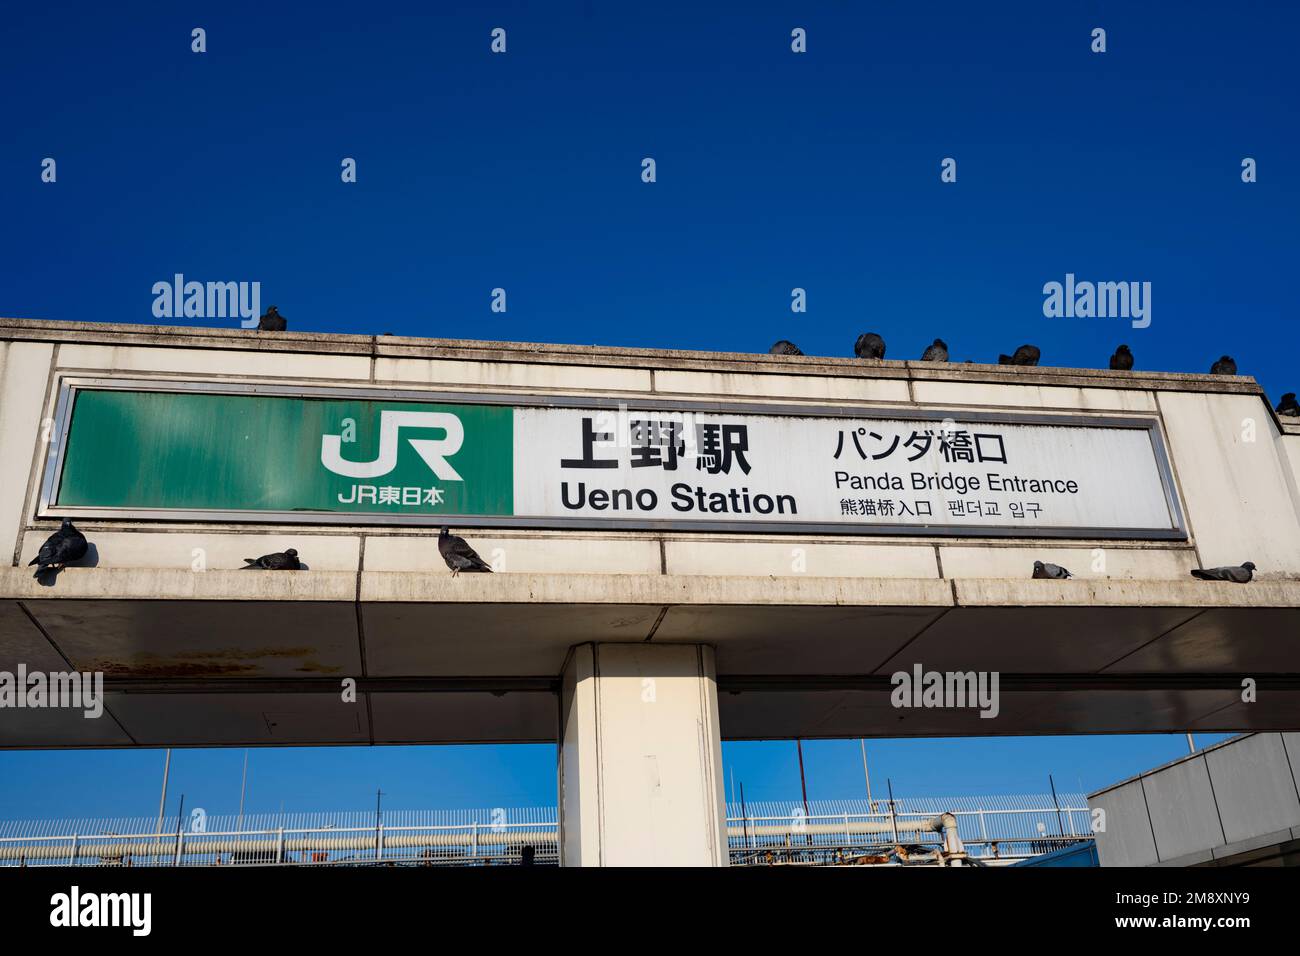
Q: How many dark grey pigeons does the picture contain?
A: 13